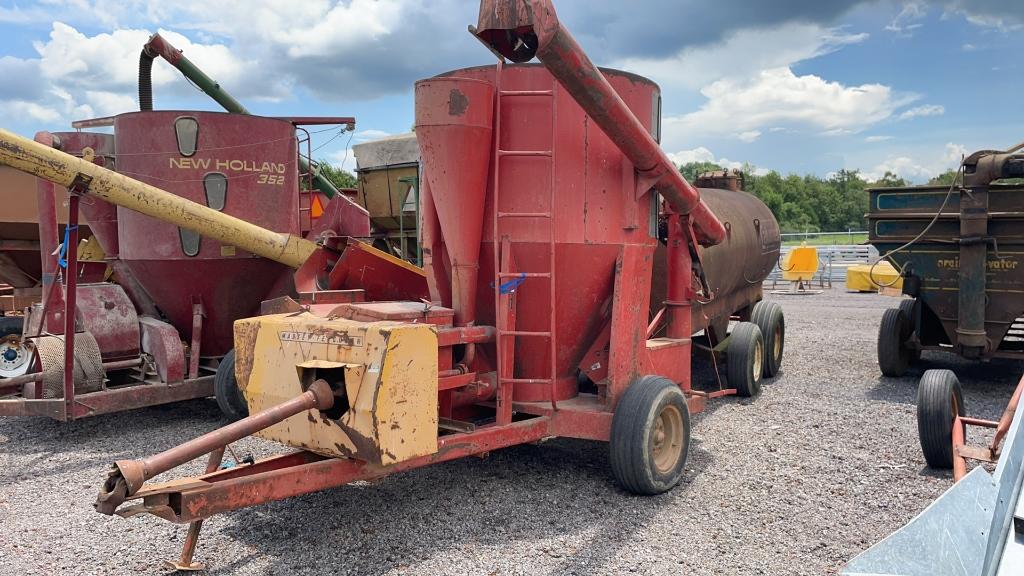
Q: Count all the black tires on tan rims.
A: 3